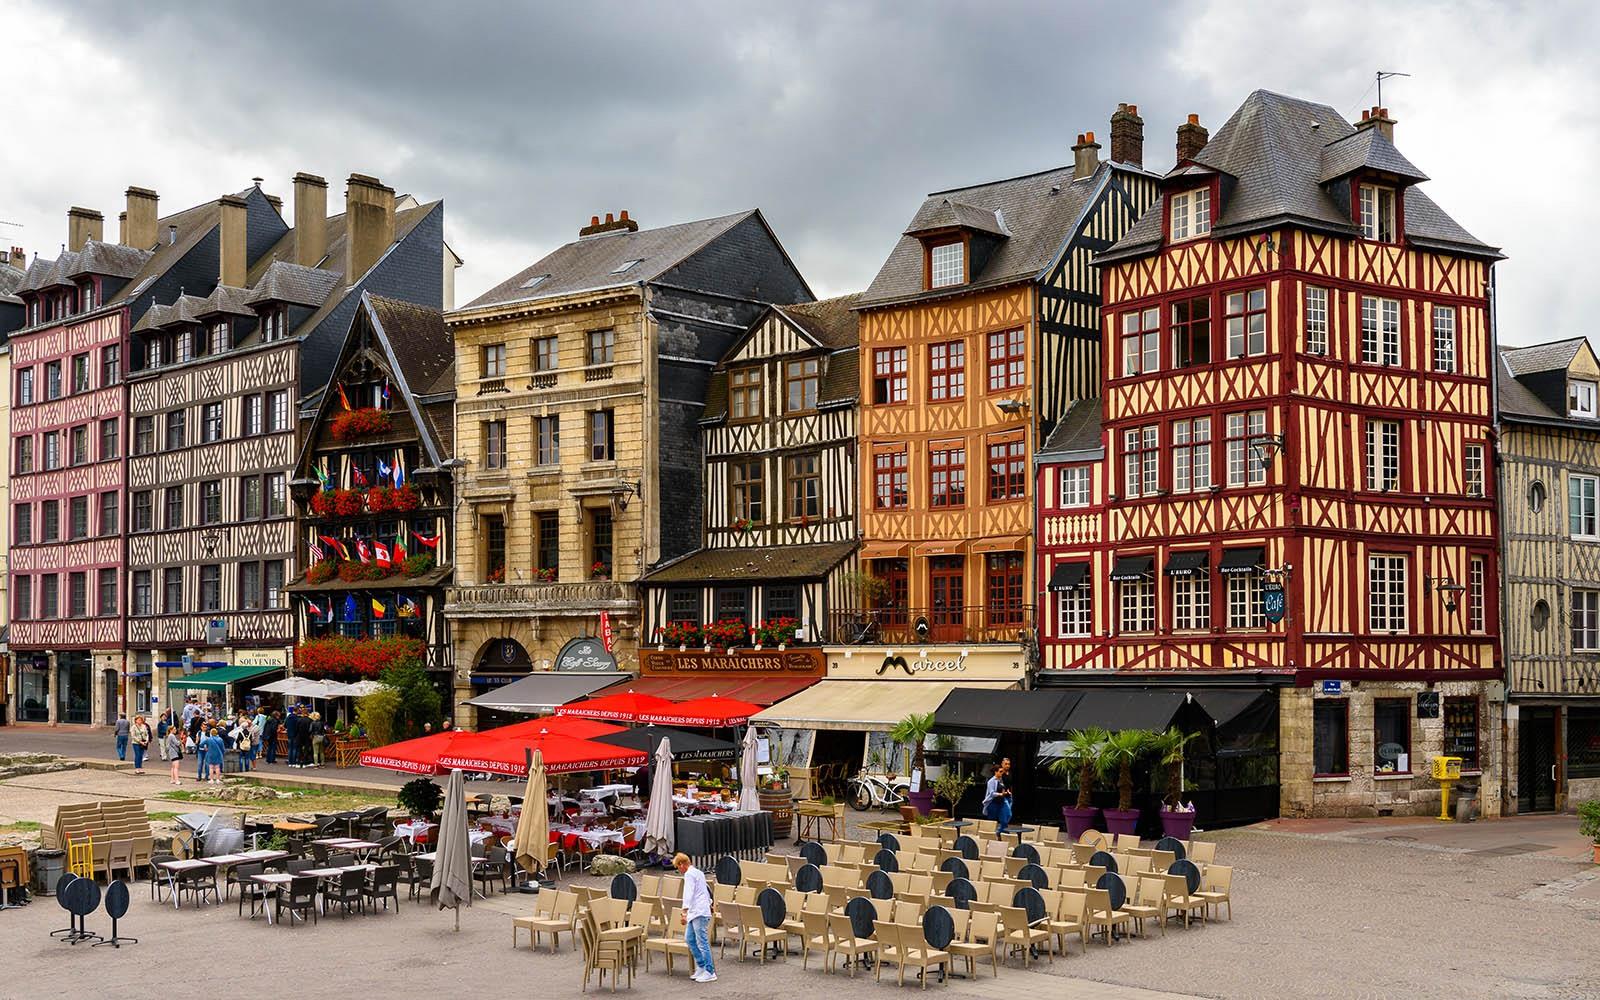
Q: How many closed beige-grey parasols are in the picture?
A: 4